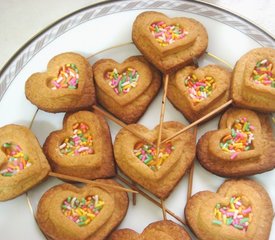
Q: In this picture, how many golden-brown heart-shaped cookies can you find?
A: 12